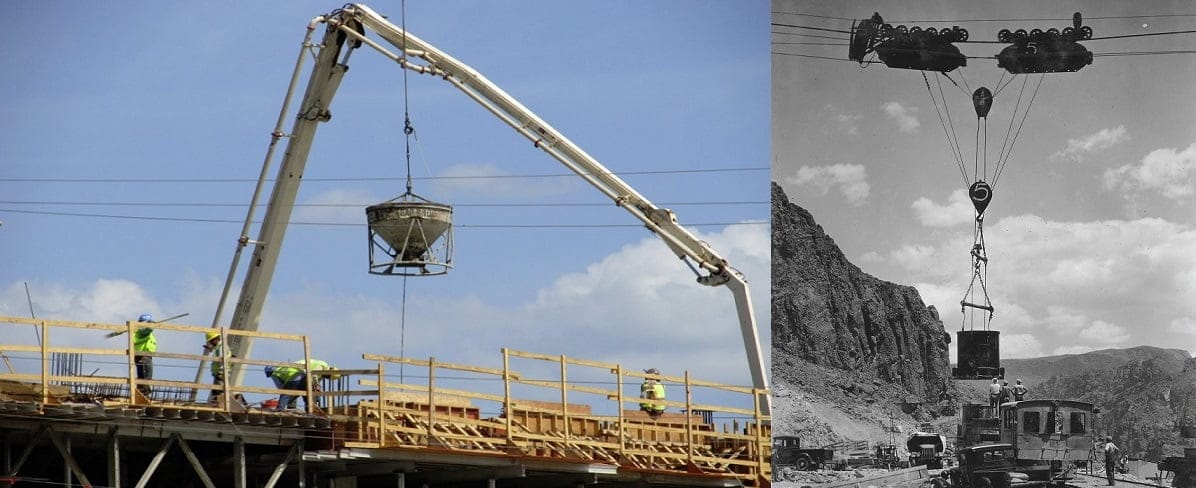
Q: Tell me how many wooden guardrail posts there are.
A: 11